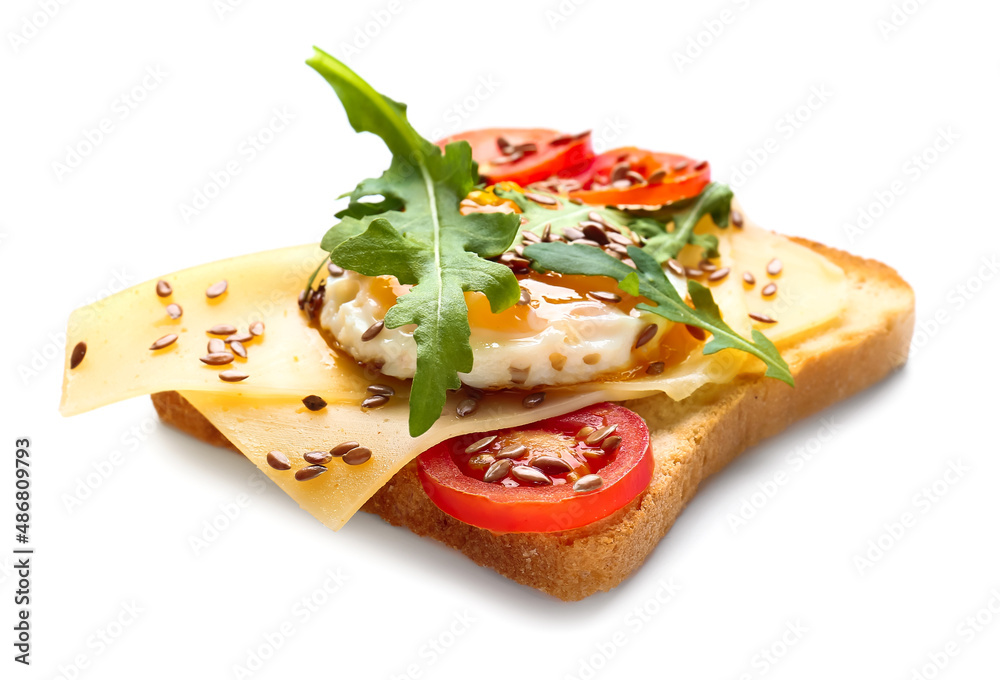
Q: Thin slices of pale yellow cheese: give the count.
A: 2